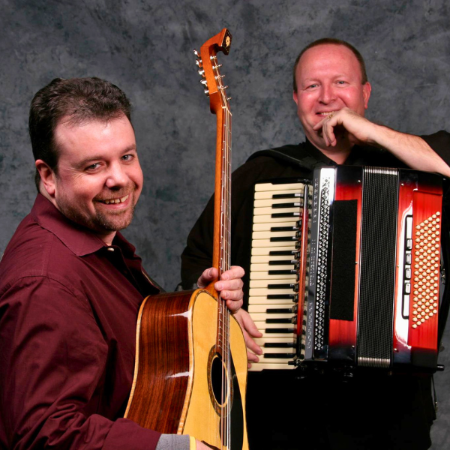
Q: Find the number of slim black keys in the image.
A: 15